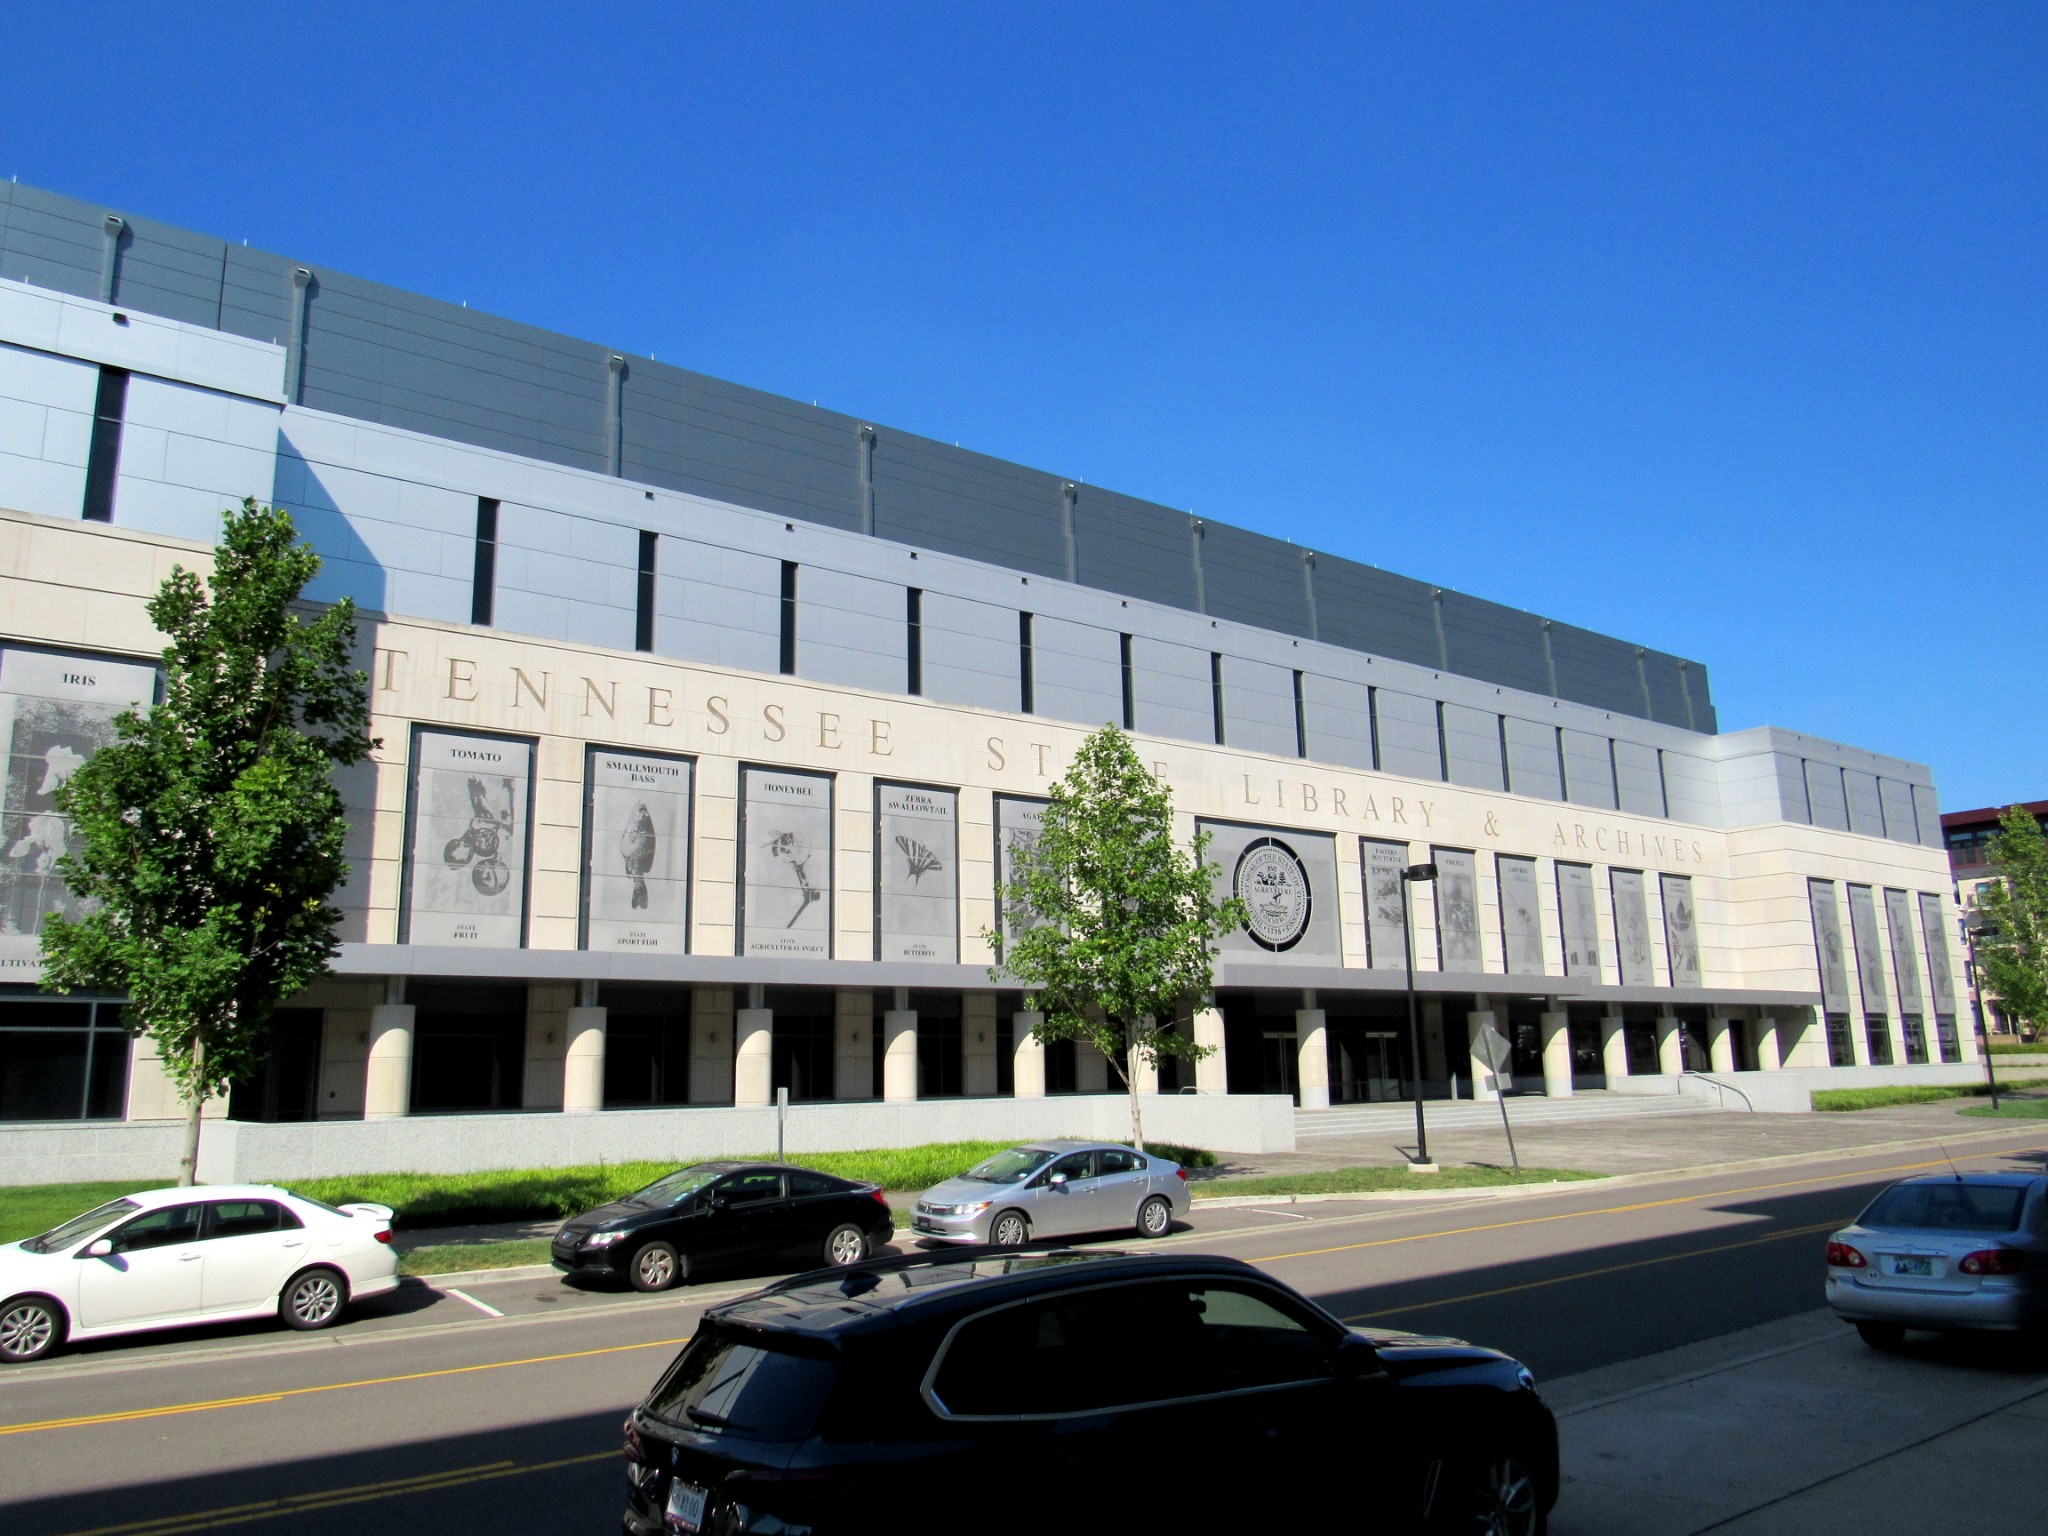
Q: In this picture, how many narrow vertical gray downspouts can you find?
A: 11